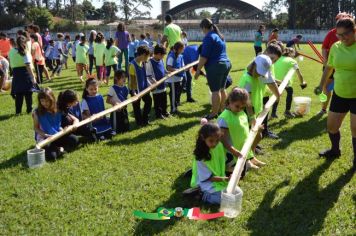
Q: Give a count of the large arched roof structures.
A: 1